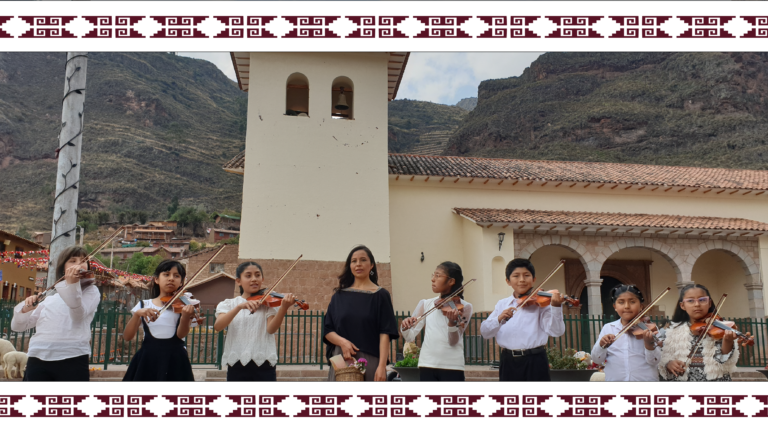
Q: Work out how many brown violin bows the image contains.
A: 7